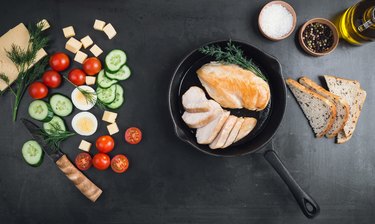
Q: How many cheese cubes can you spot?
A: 12